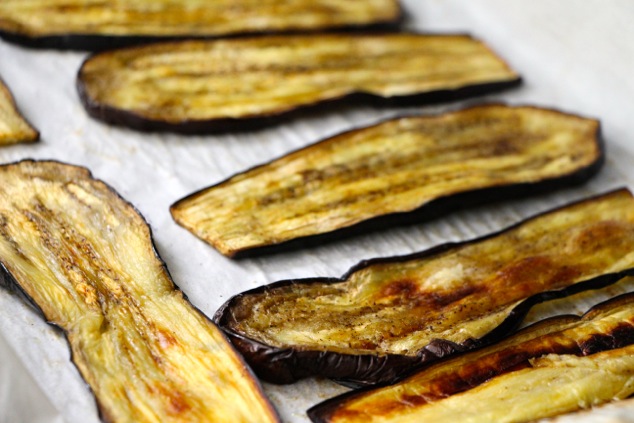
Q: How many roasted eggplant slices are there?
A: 7